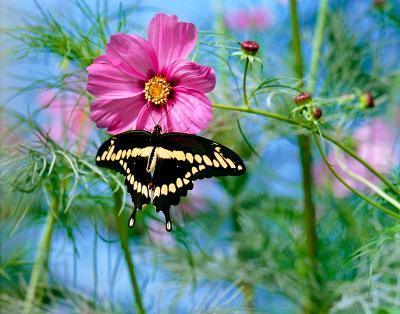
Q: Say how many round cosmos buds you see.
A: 4